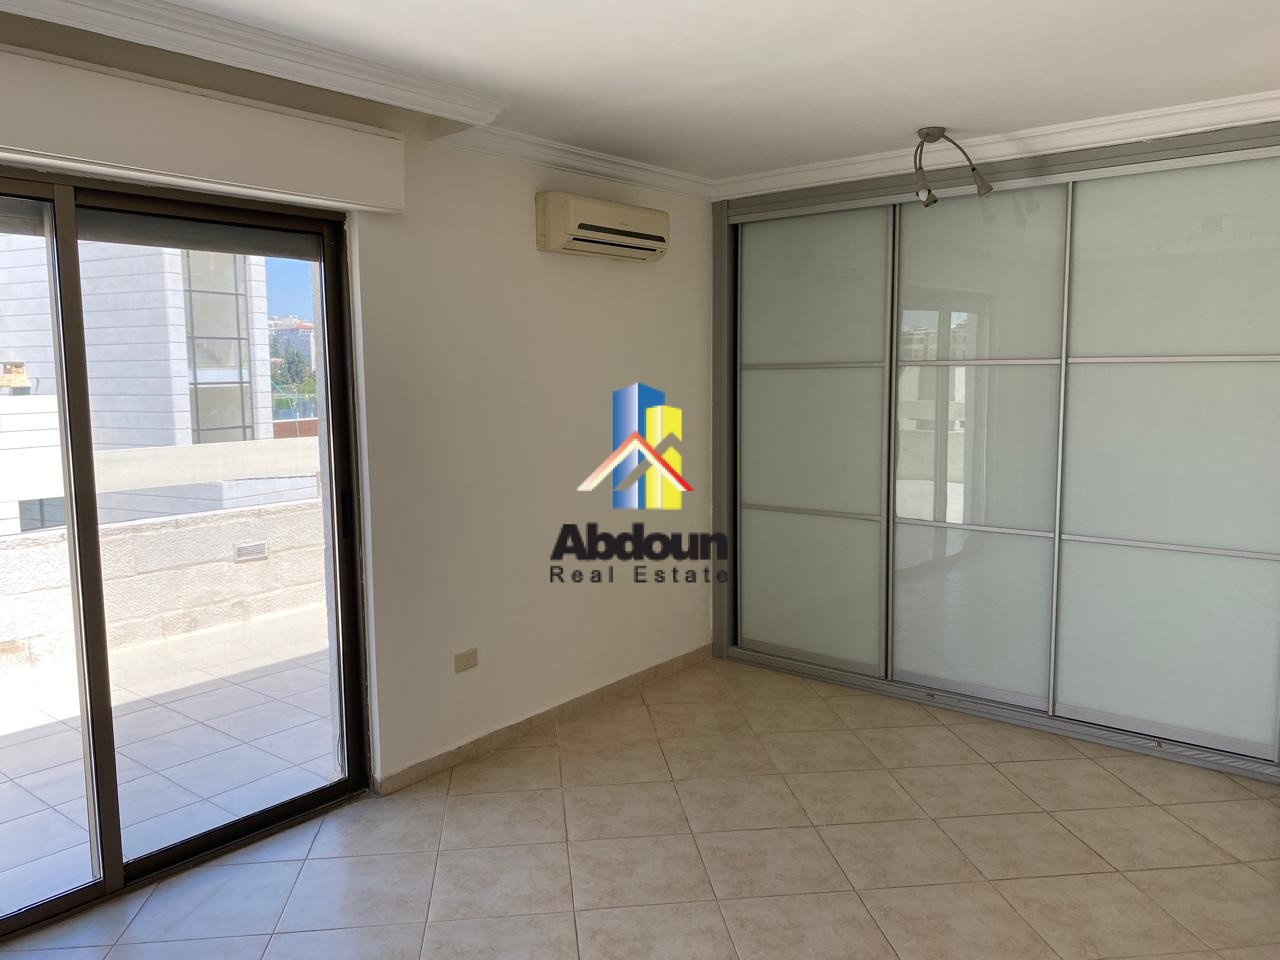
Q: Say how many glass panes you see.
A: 11